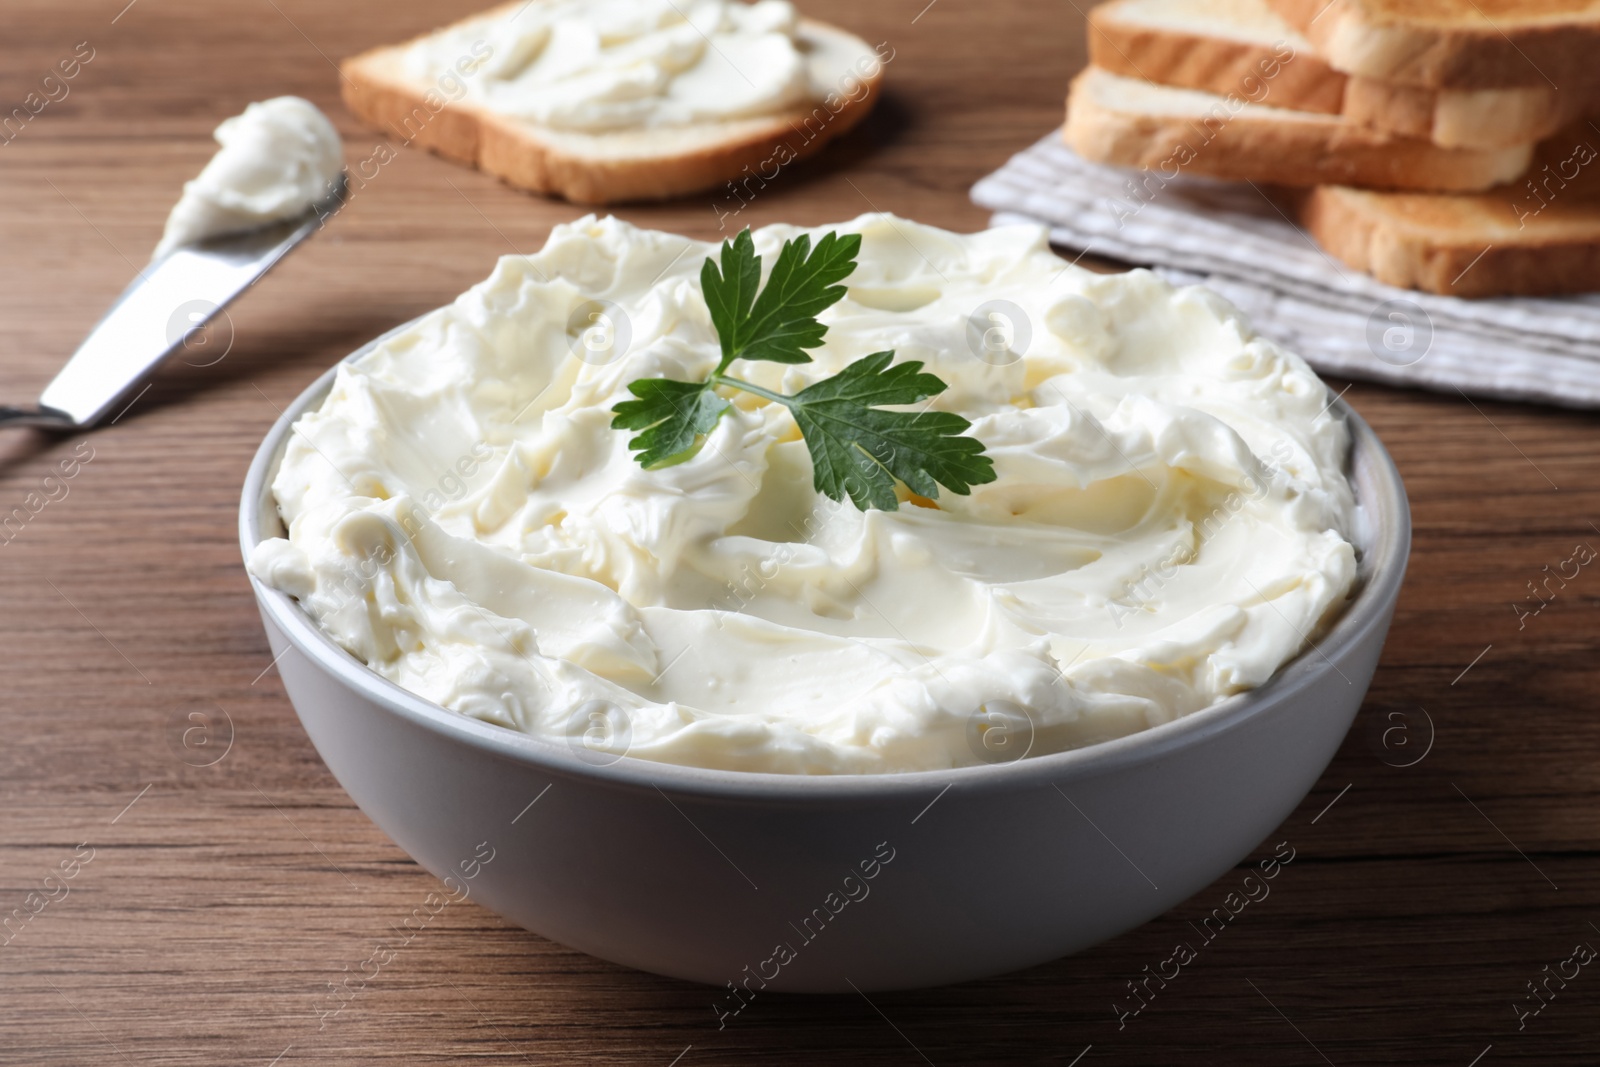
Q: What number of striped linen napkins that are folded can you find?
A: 1